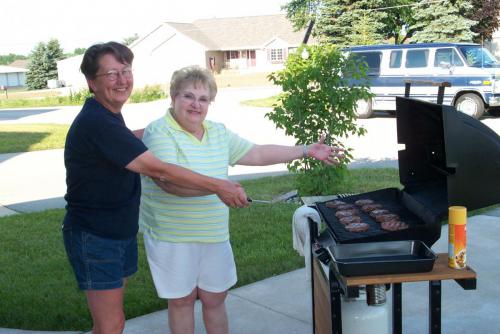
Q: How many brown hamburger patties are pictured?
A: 10